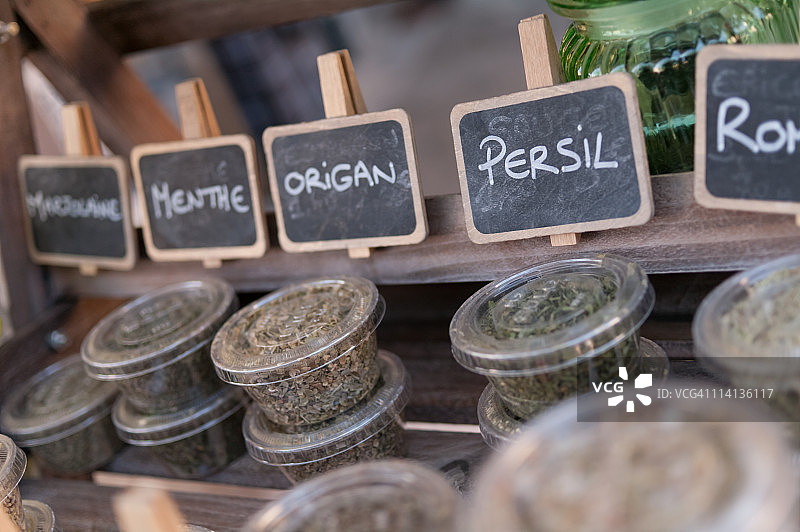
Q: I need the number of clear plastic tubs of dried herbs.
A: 12